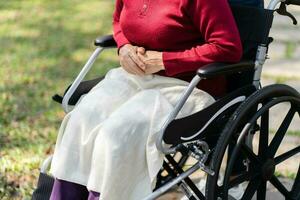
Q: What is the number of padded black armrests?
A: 2